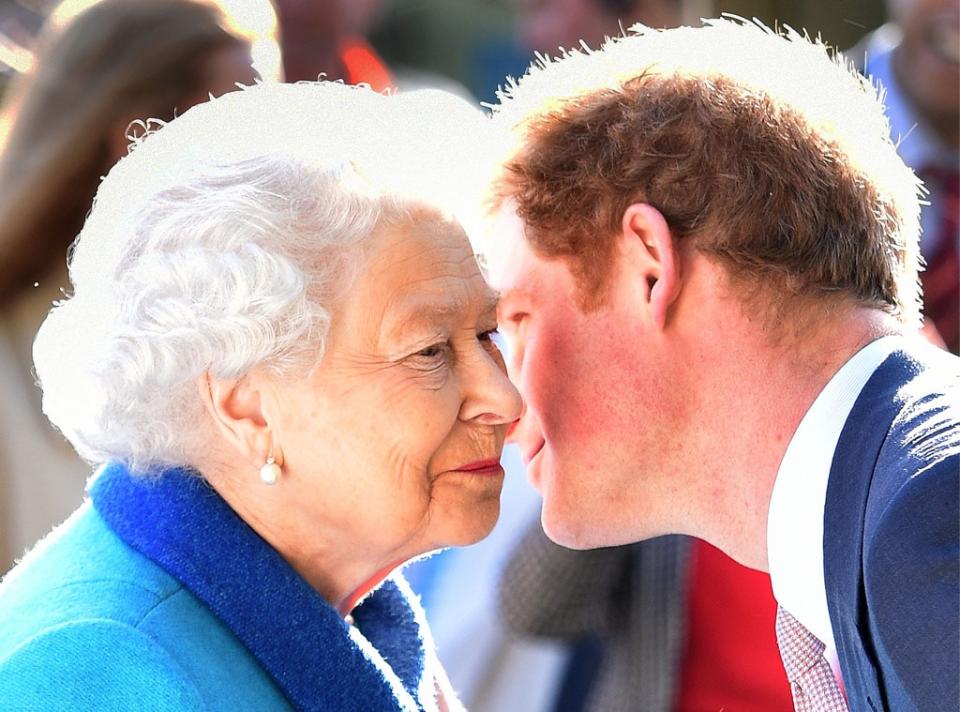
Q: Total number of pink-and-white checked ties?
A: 1